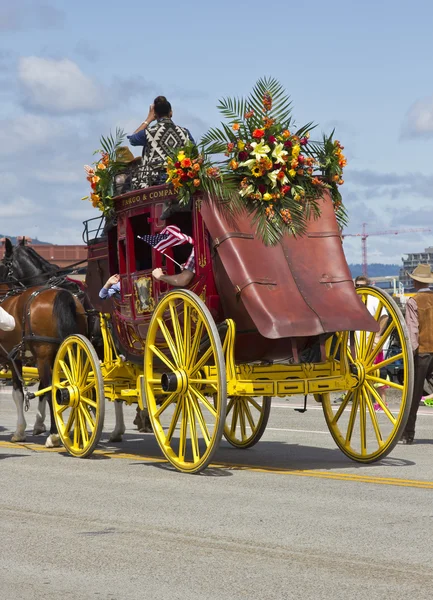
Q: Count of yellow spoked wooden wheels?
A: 4